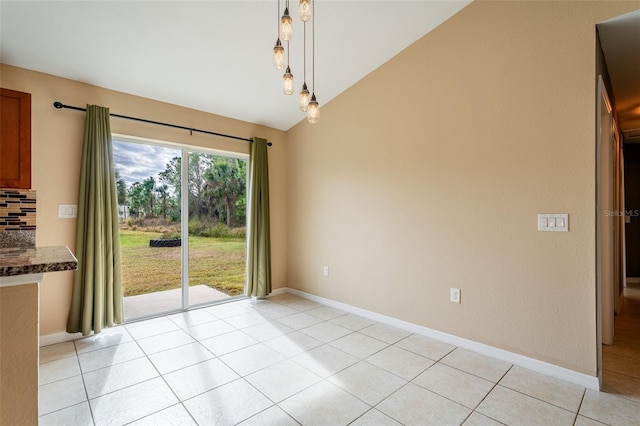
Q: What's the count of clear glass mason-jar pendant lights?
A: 6